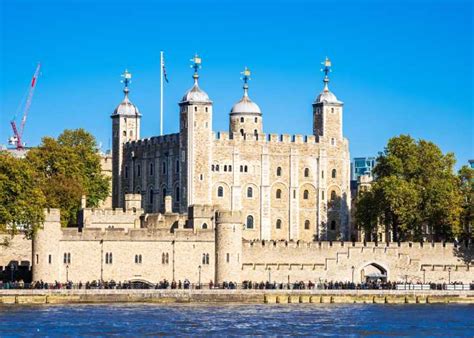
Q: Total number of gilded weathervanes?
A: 4